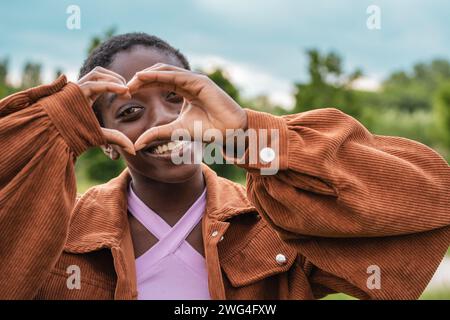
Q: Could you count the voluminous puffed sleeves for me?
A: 2